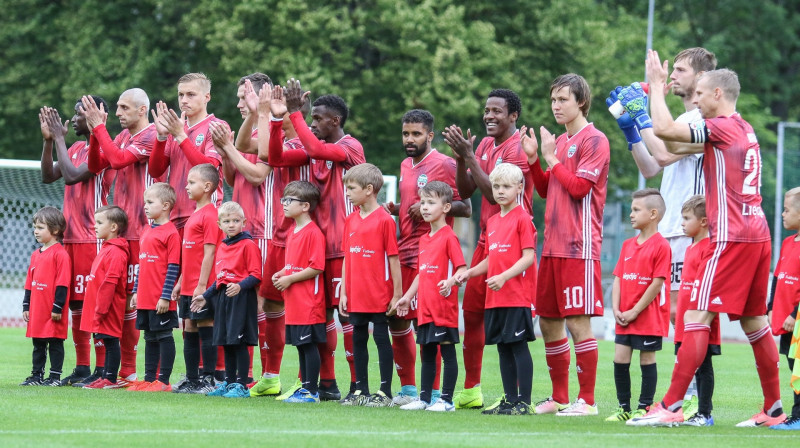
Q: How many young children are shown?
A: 12